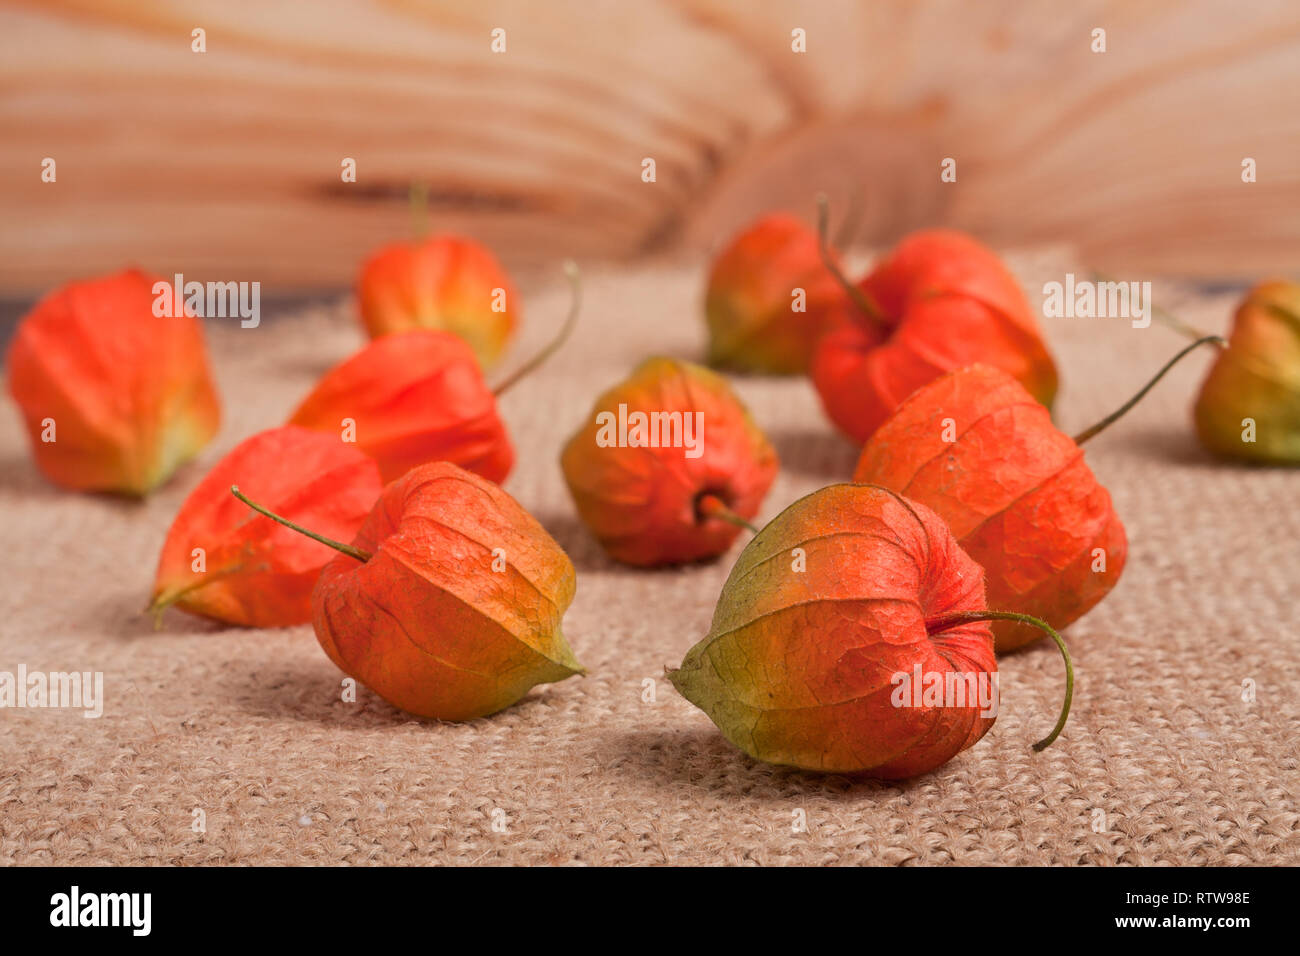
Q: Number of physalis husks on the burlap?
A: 11